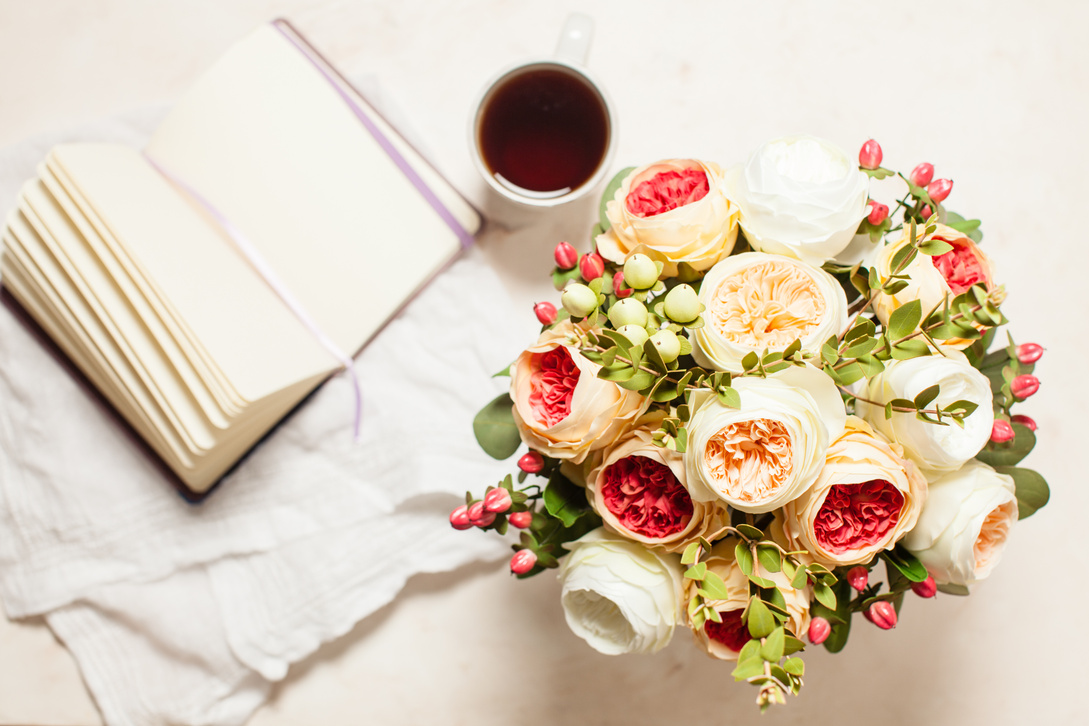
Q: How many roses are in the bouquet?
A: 12